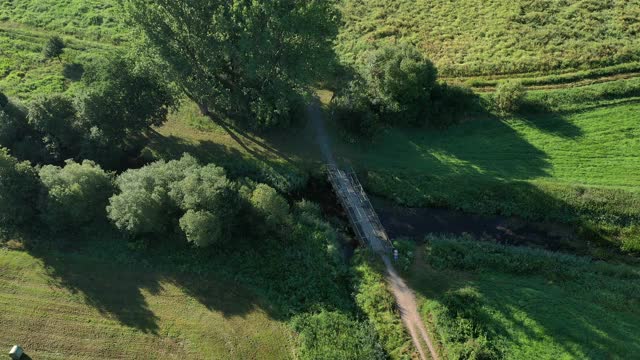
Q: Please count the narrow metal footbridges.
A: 1